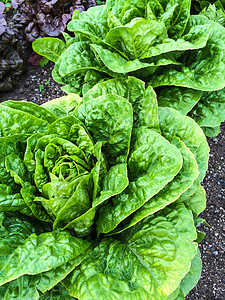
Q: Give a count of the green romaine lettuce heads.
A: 2